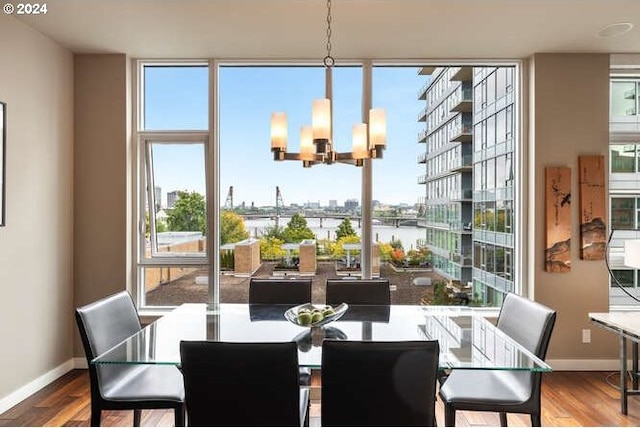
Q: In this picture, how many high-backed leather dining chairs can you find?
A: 6